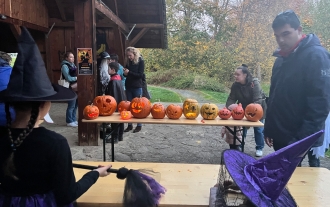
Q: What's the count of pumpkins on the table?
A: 12